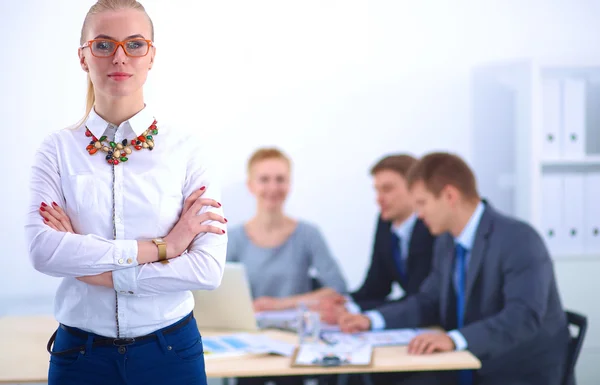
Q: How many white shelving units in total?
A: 1